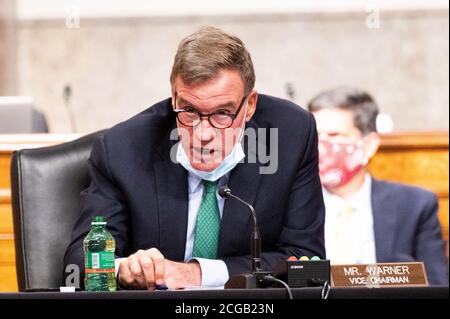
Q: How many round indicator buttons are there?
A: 3